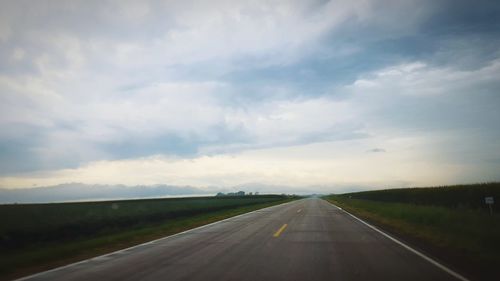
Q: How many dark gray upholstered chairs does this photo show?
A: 0